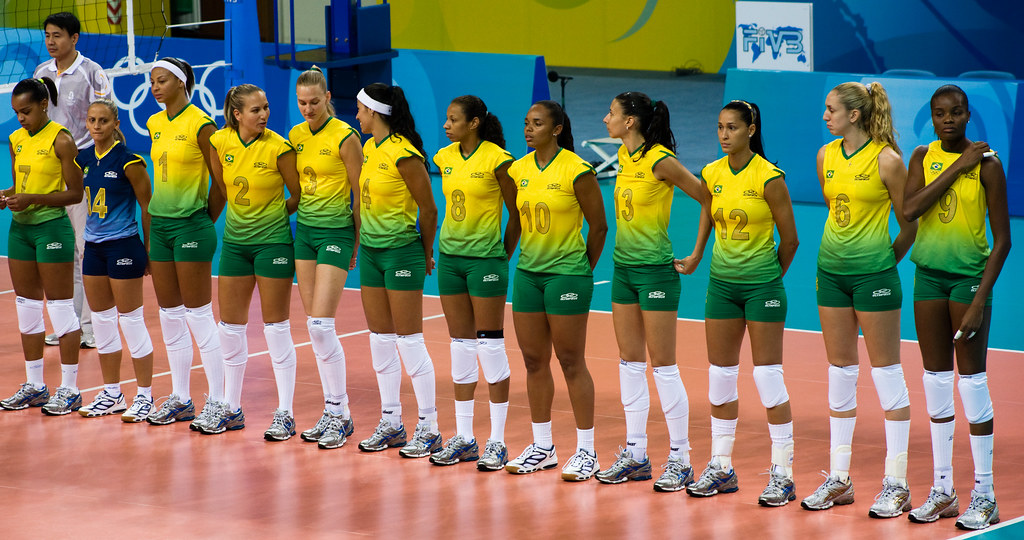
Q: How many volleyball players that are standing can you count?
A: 12